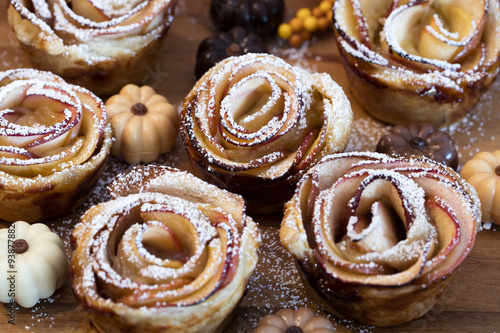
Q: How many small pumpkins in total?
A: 7